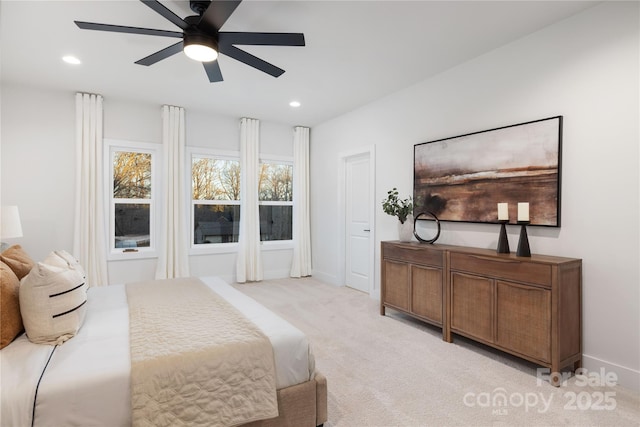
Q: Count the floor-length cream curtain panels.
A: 4